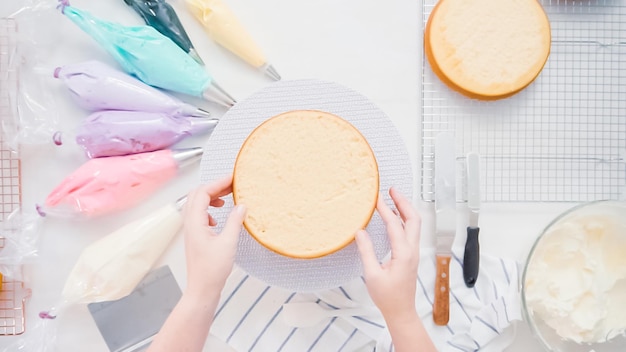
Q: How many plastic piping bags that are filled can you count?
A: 7